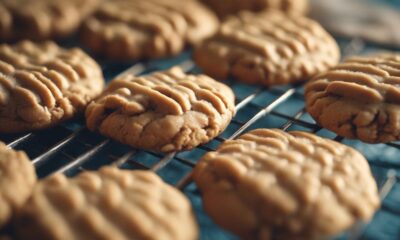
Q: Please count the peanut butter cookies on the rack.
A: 10